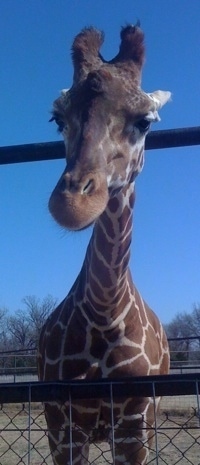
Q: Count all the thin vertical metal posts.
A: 5